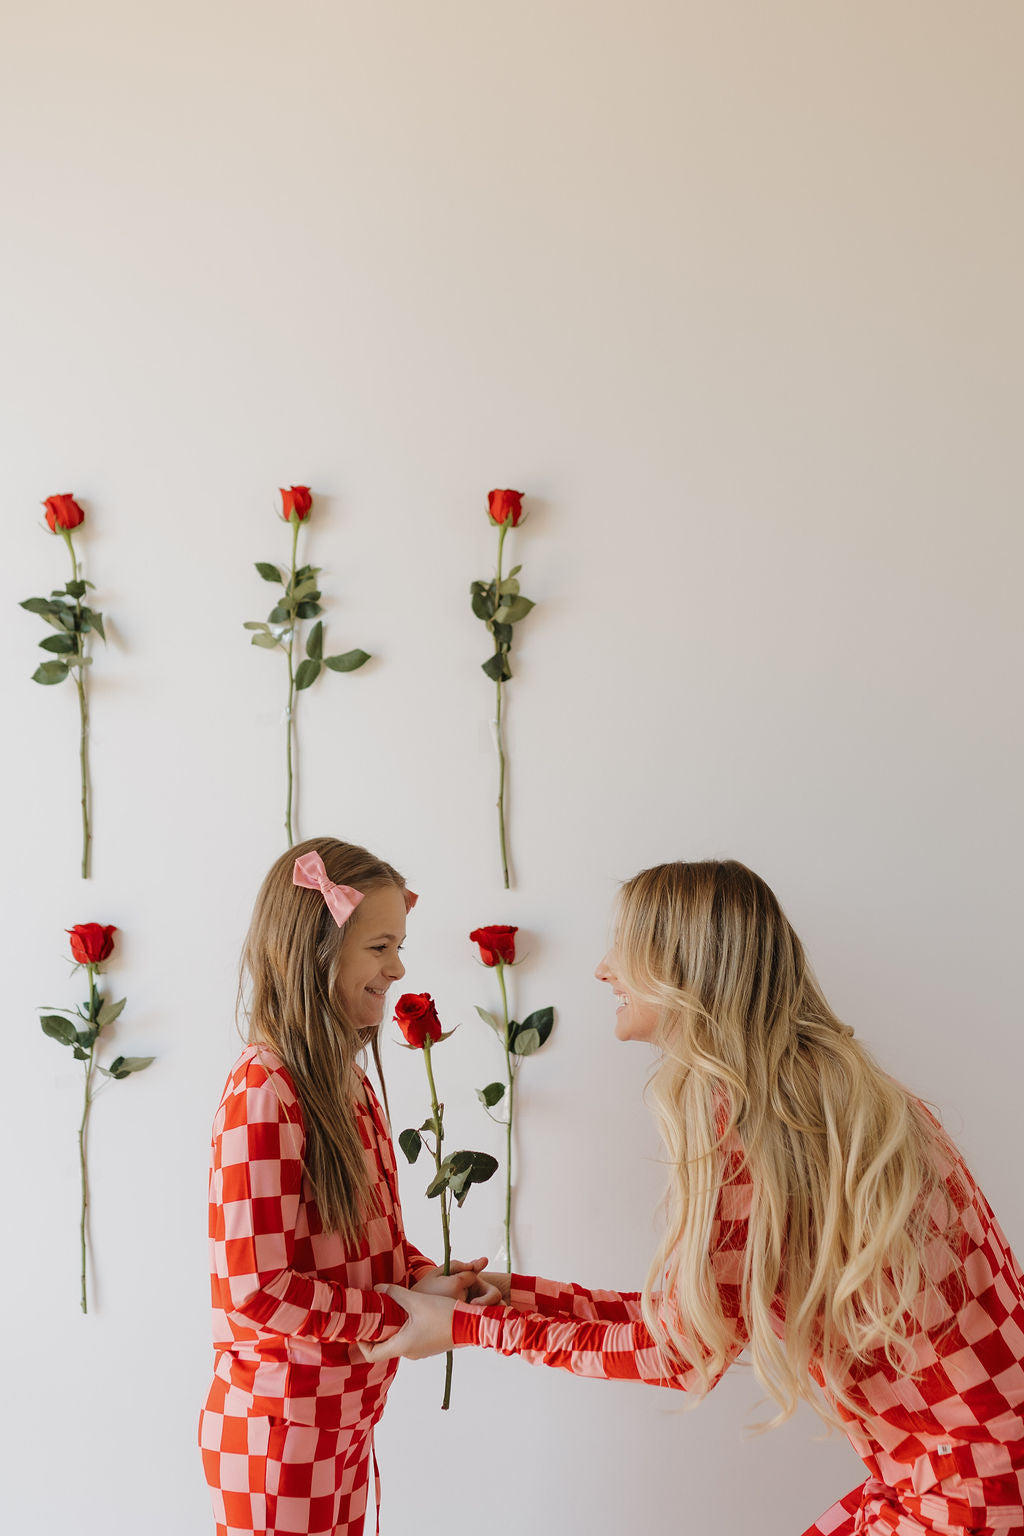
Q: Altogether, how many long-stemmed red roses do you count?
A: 6